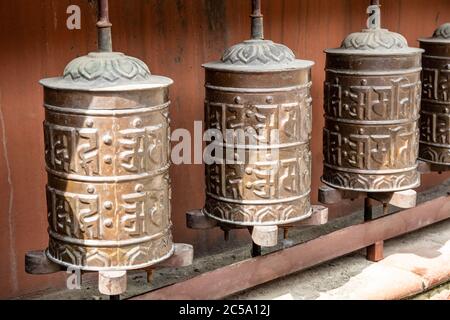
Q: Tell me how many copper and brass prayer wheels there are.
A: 4